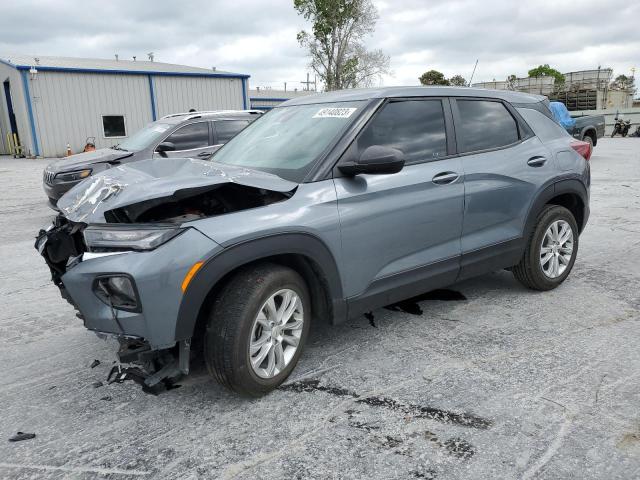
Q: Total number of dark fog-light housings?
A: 1